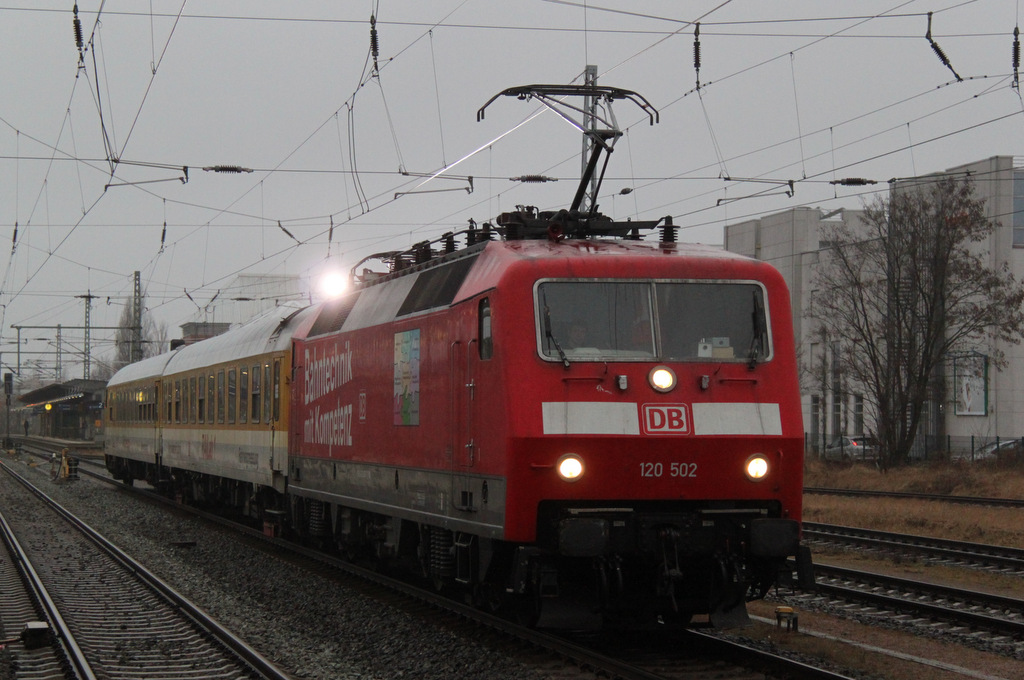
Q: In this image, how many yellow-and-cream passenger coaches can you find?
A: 2